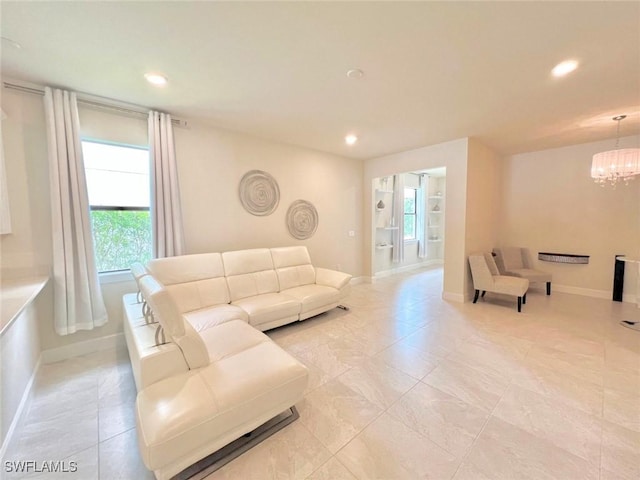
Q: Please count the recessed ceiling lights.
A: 3